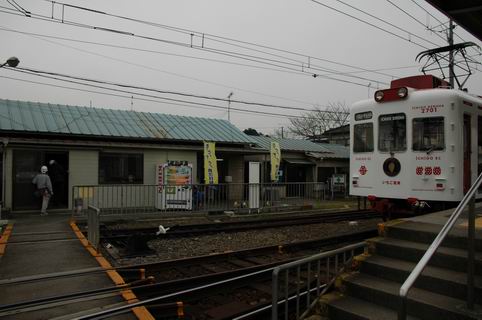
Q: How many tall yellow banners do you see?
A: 2